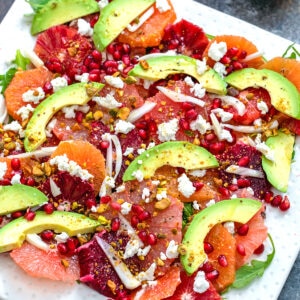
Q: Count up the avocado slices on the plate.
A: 10